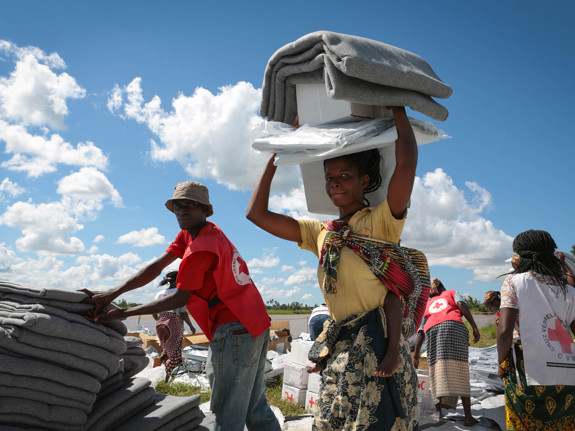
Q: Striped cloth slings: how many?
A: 1